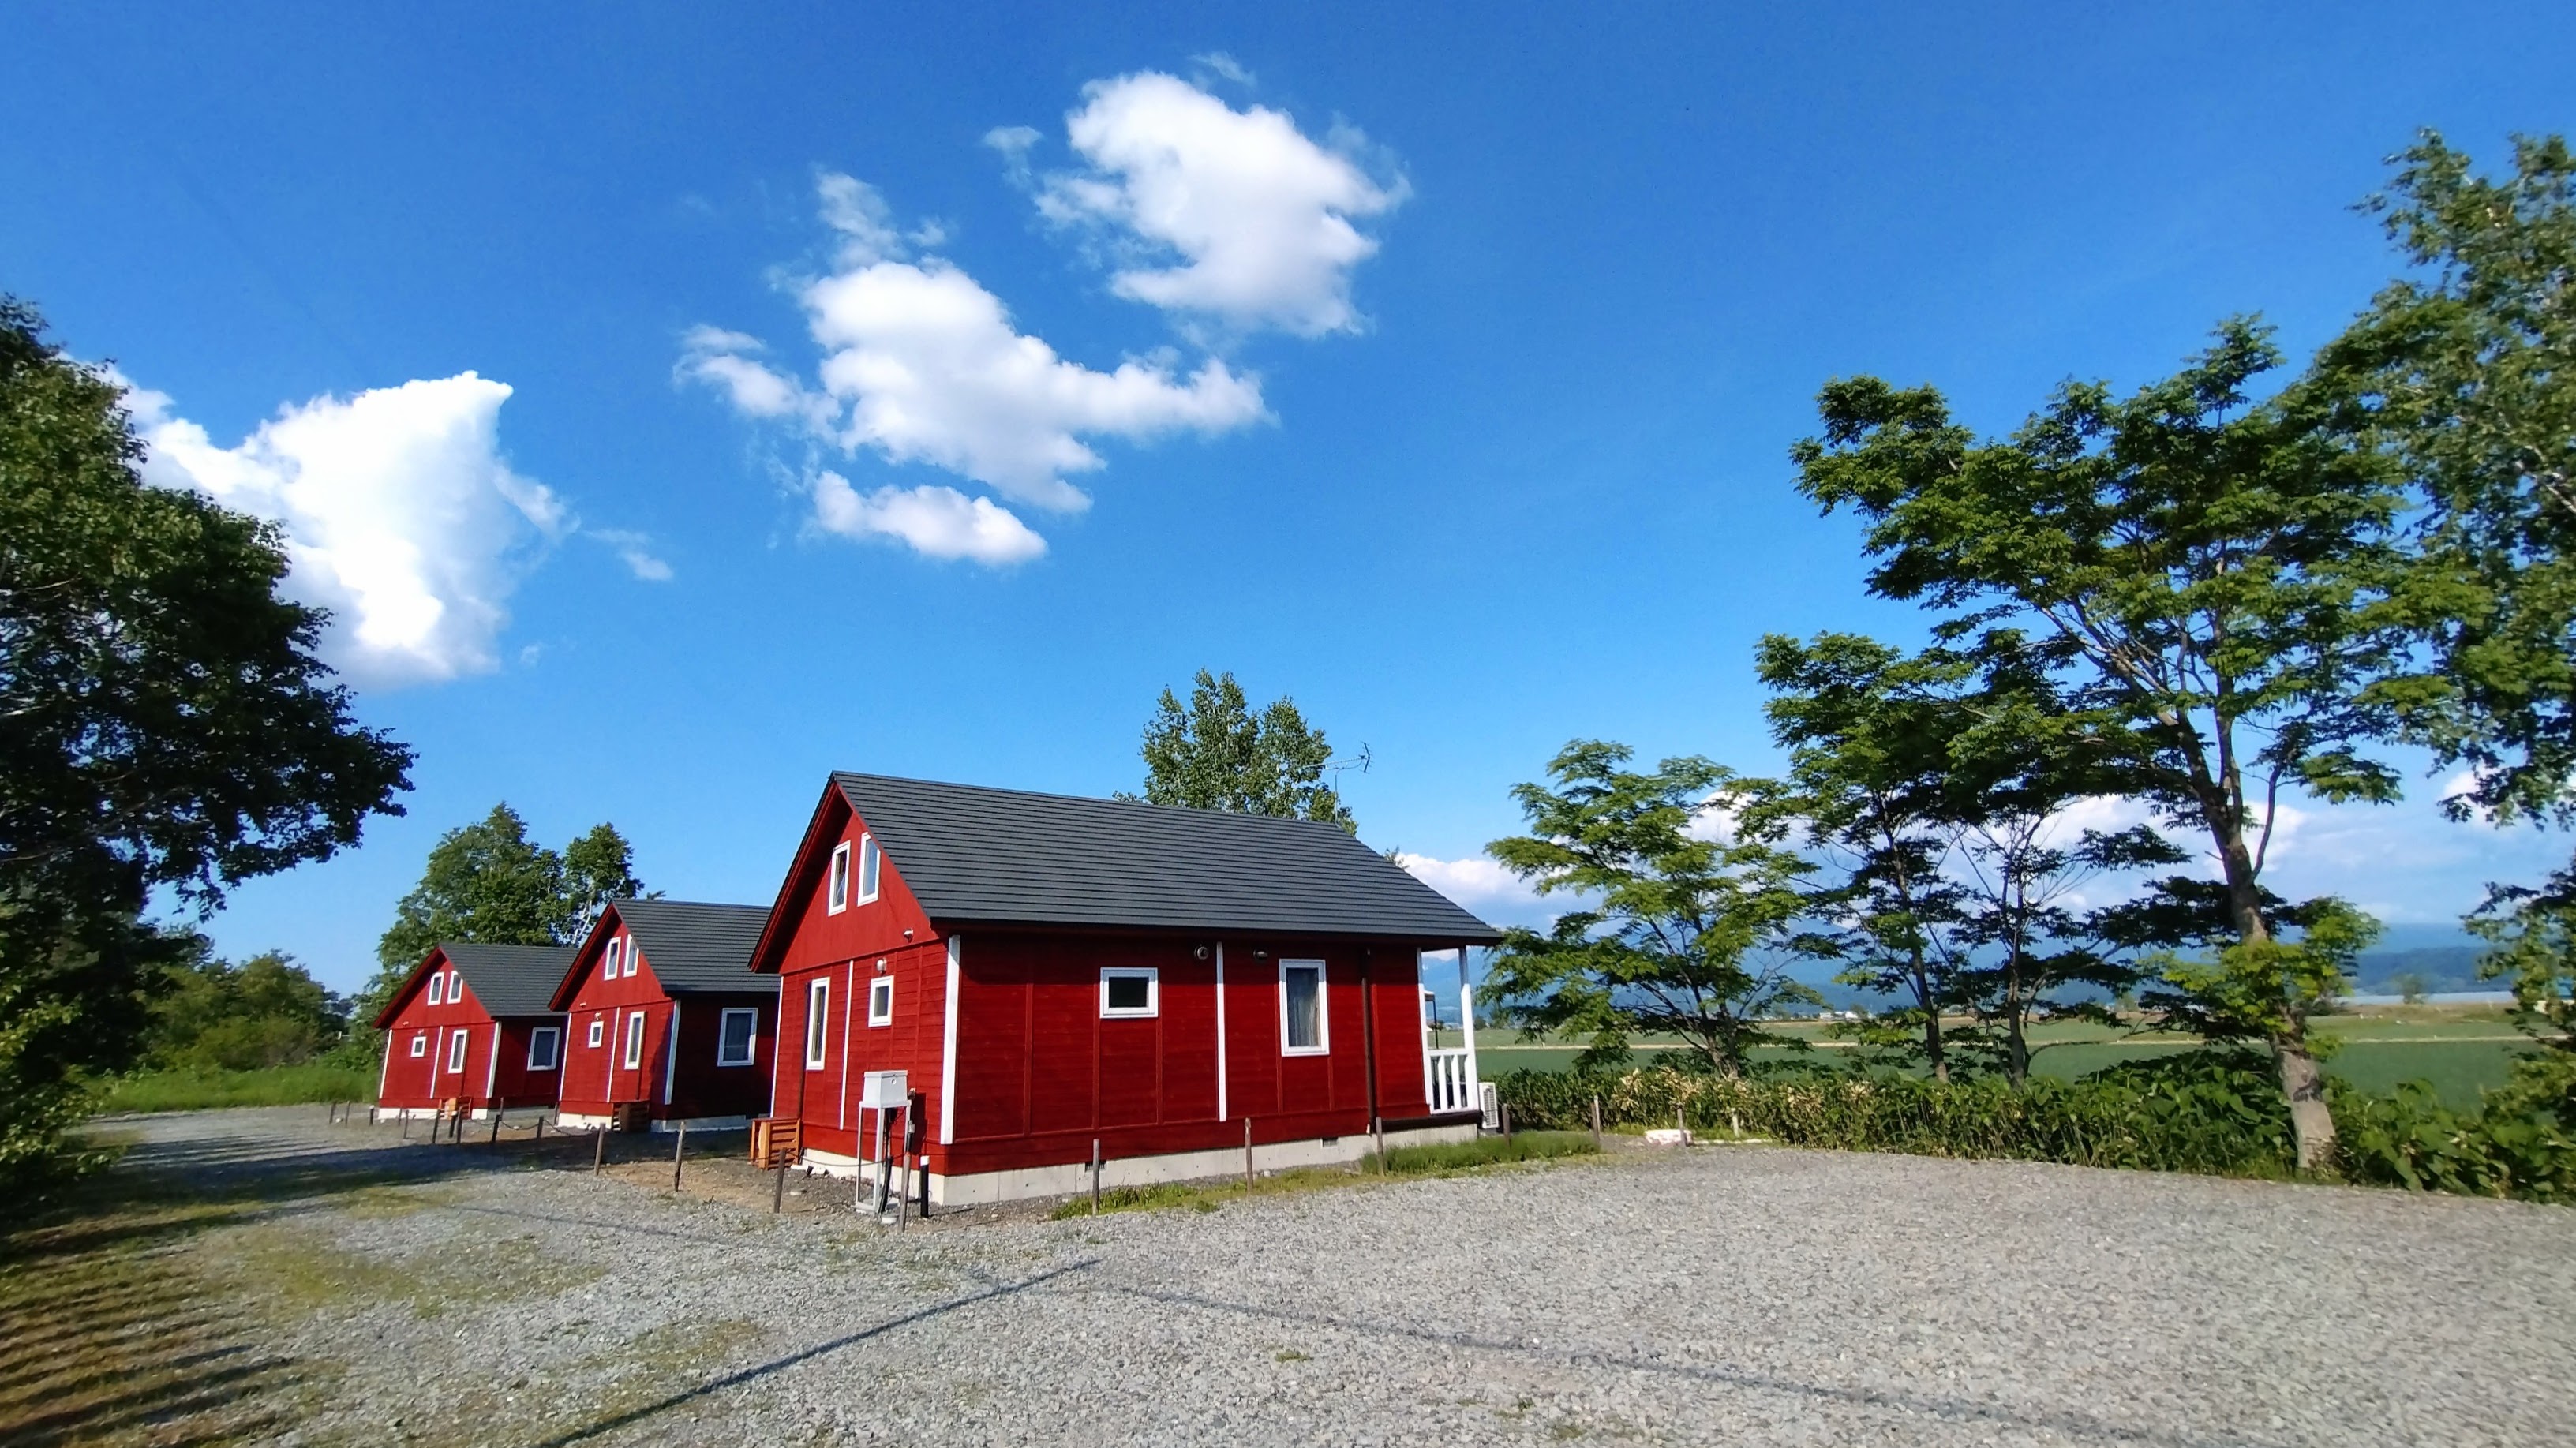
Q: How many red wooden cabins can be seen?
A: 3